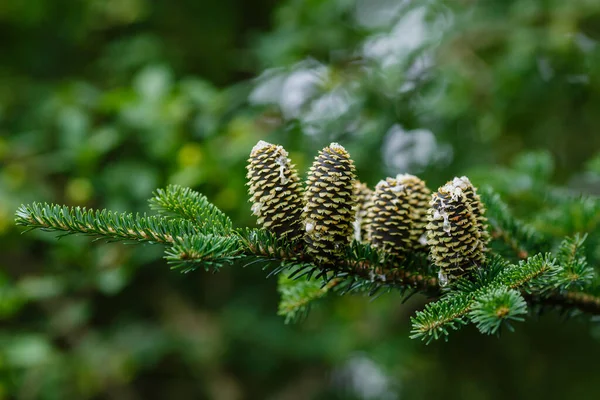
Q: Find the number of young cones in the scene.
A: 7